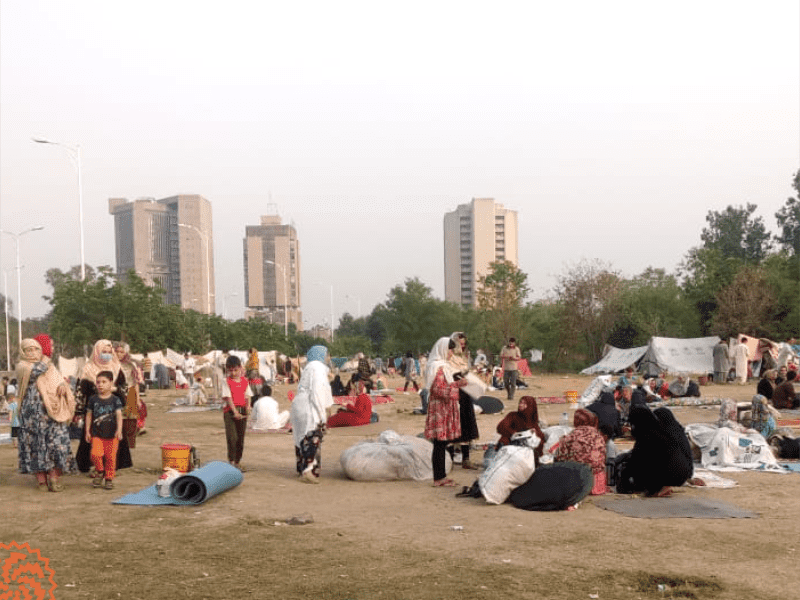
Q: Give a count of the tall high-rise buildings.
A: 3